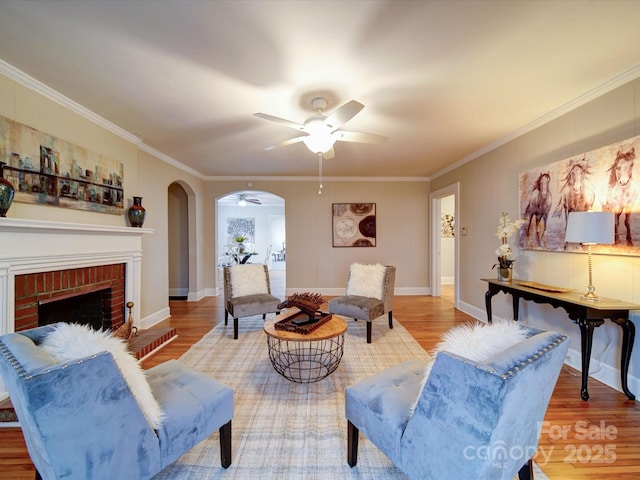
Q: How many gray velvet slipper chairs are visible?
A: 2